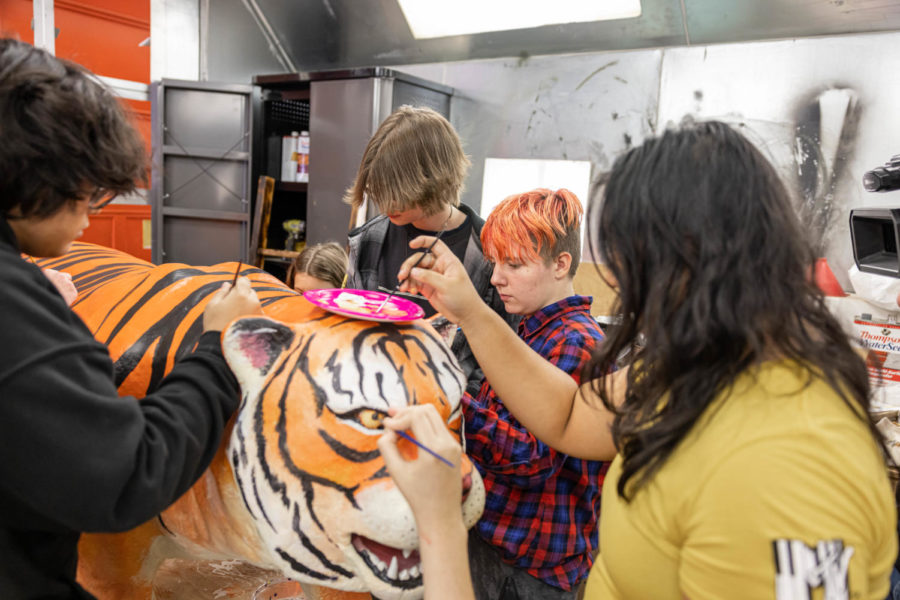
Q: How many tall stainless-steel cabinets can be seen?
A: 1